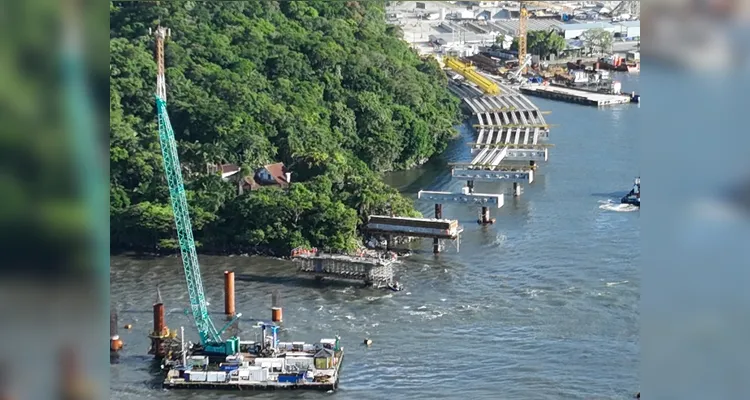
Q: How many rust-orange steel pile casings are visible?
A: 4